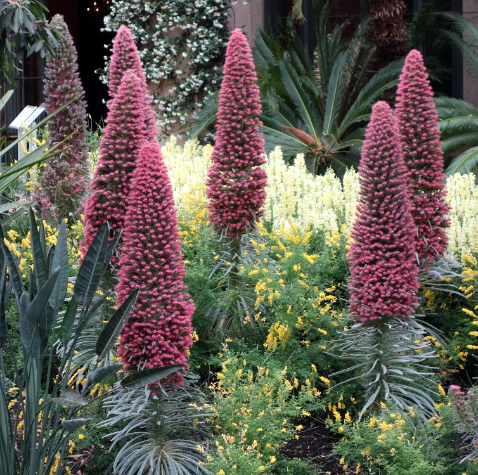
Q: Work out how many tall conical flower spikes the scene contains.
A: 7